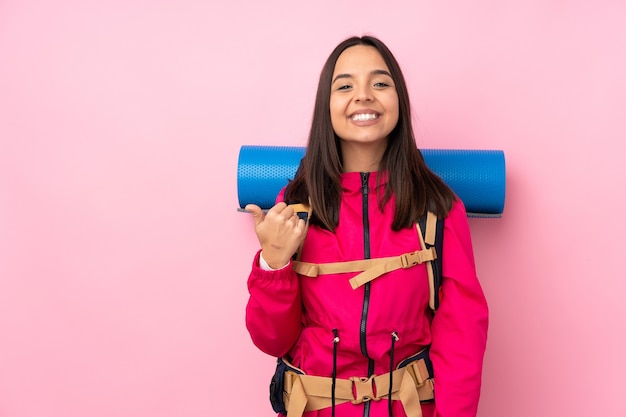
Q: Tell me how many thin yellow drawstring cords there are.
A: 0